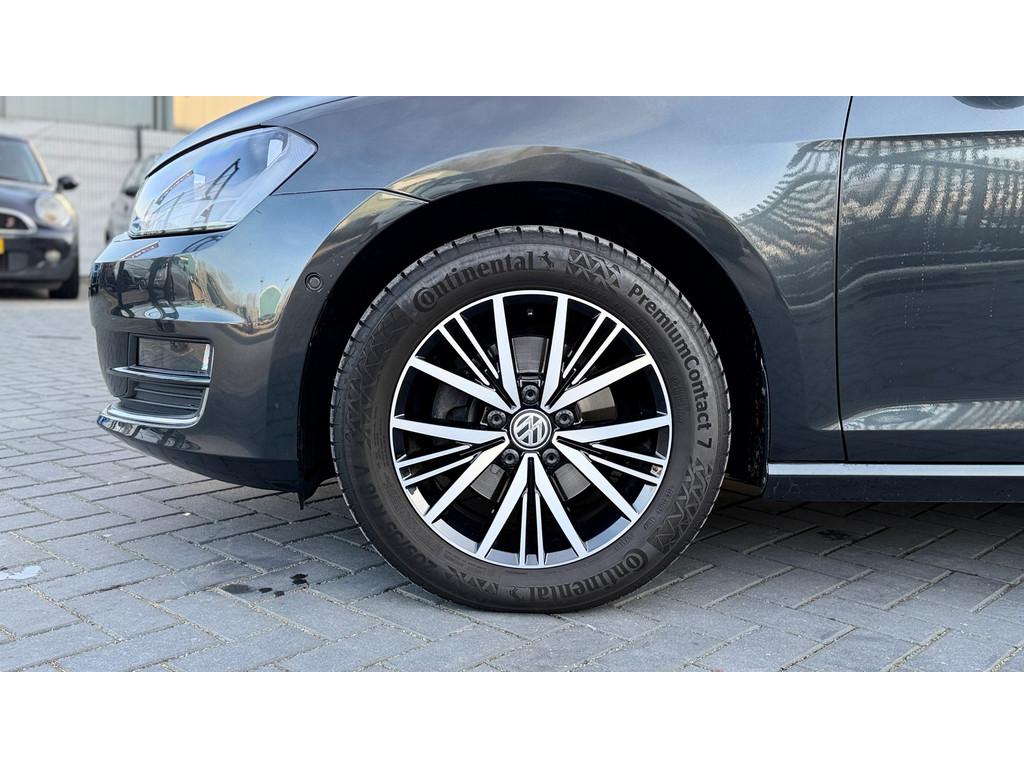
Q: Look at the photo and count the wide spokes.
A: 10